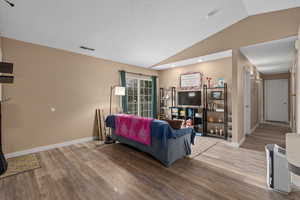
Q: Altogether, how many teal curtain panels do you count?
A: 2